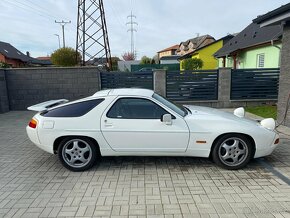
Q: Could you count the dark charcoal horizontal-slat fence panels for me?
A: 3